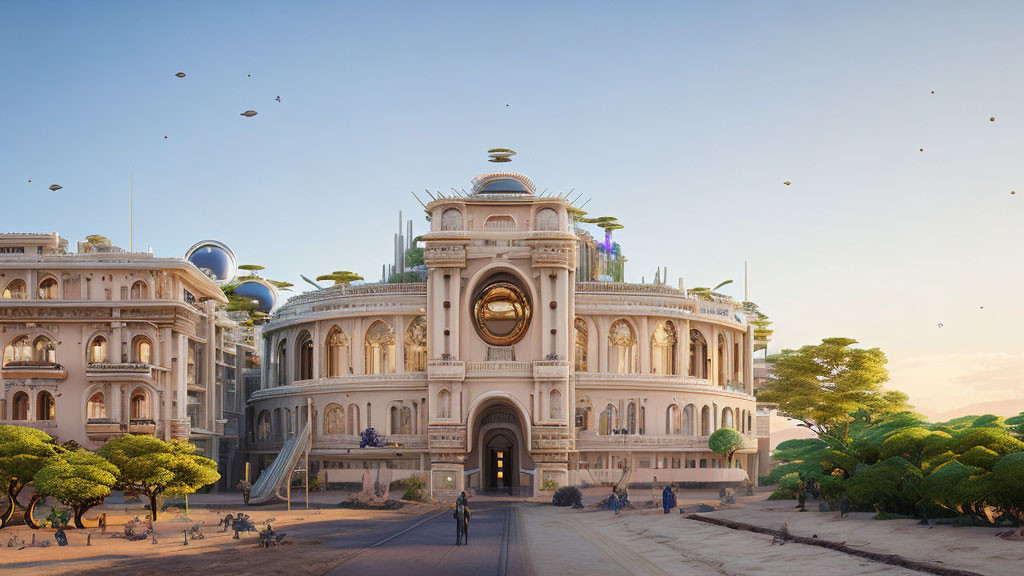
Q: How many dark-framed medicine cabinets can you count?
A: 0